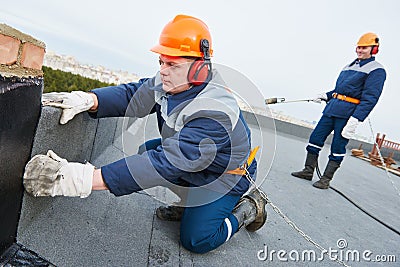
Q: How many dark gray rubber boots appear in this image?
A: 4